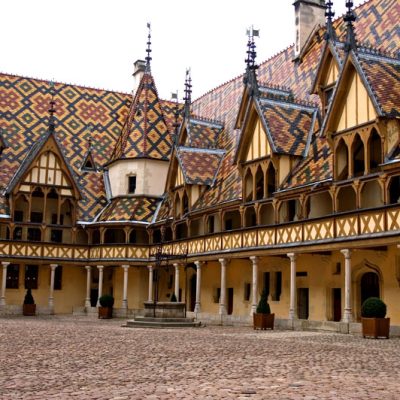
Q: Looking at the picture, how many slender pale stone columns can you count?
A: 12